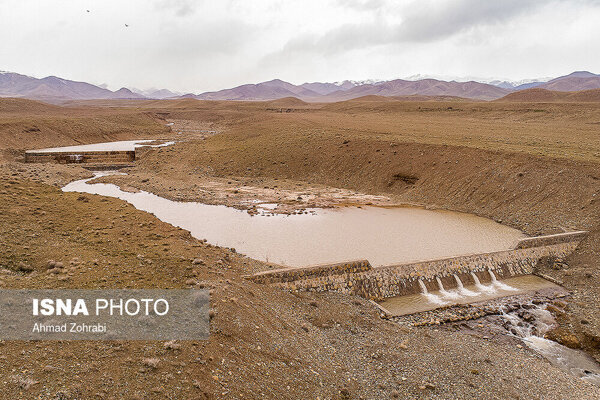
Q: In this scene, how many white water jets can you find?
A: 5